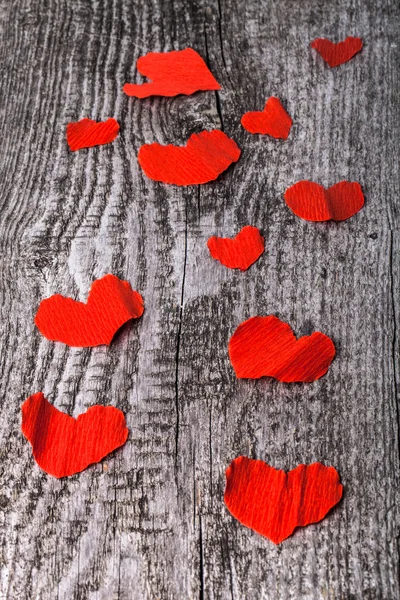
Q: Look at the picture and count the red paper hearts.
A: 11